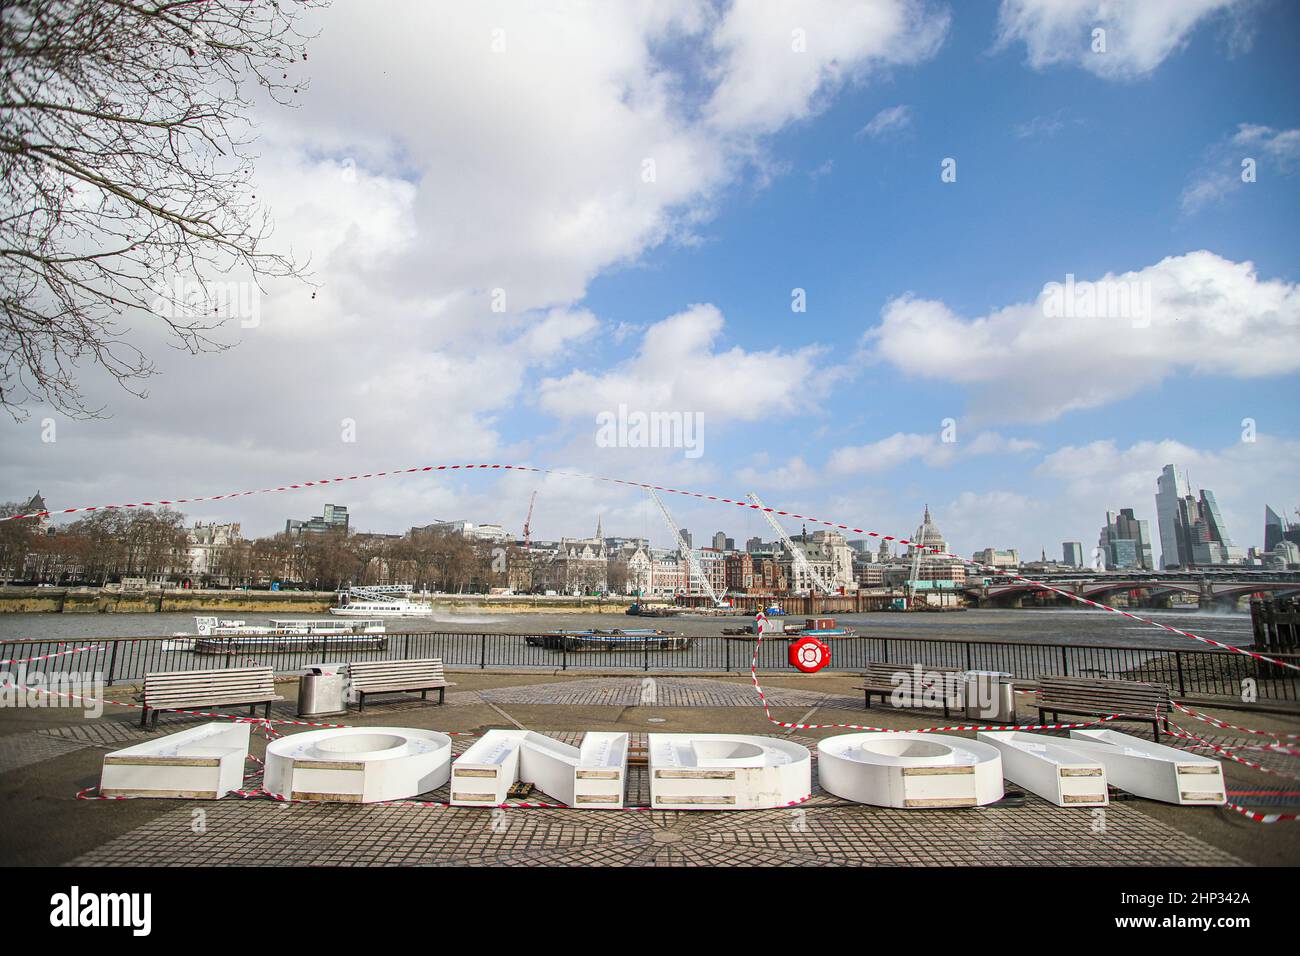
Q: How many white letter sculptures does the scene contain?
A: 6